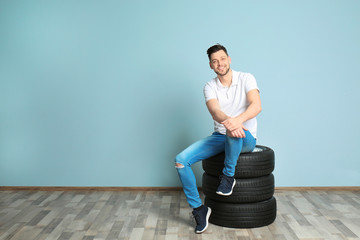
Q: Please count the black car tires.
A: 3